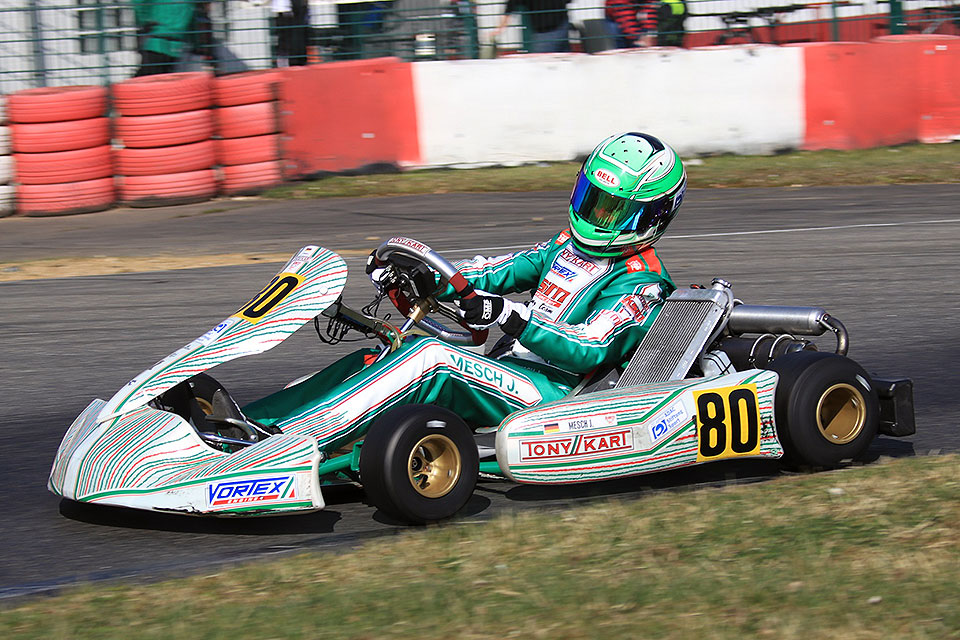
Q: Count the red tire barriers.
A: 3